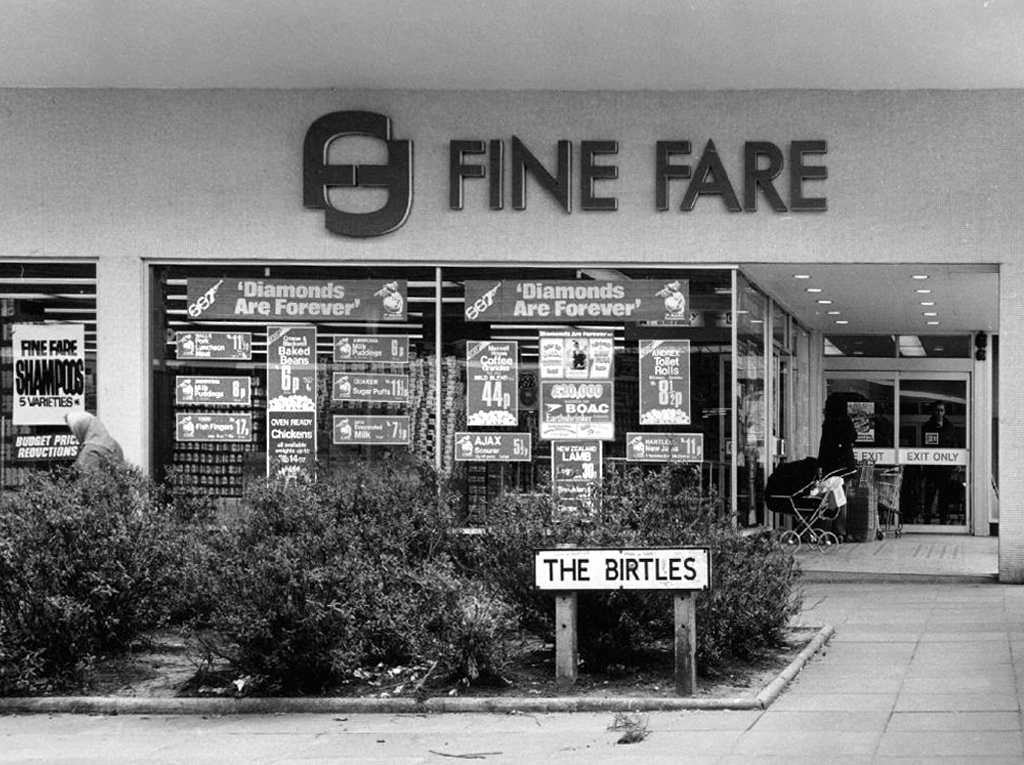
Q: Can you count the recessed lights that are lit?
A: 10